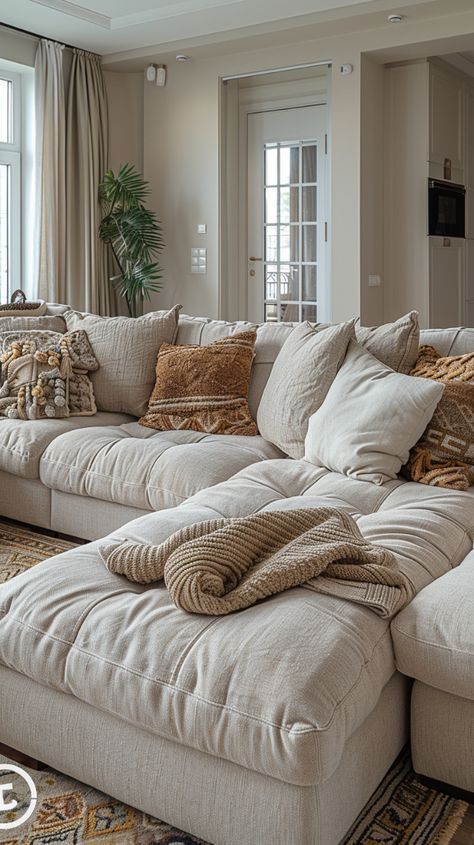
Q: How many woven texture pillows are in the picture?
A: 3